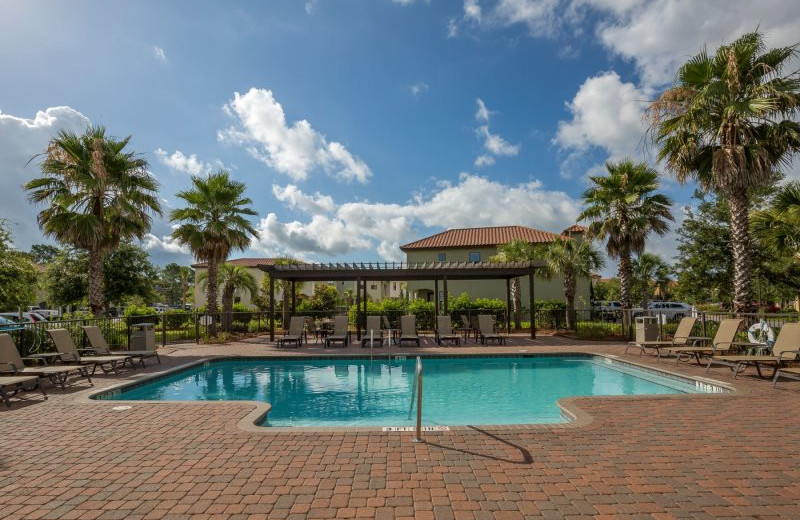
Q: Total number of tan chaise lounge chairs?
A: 14